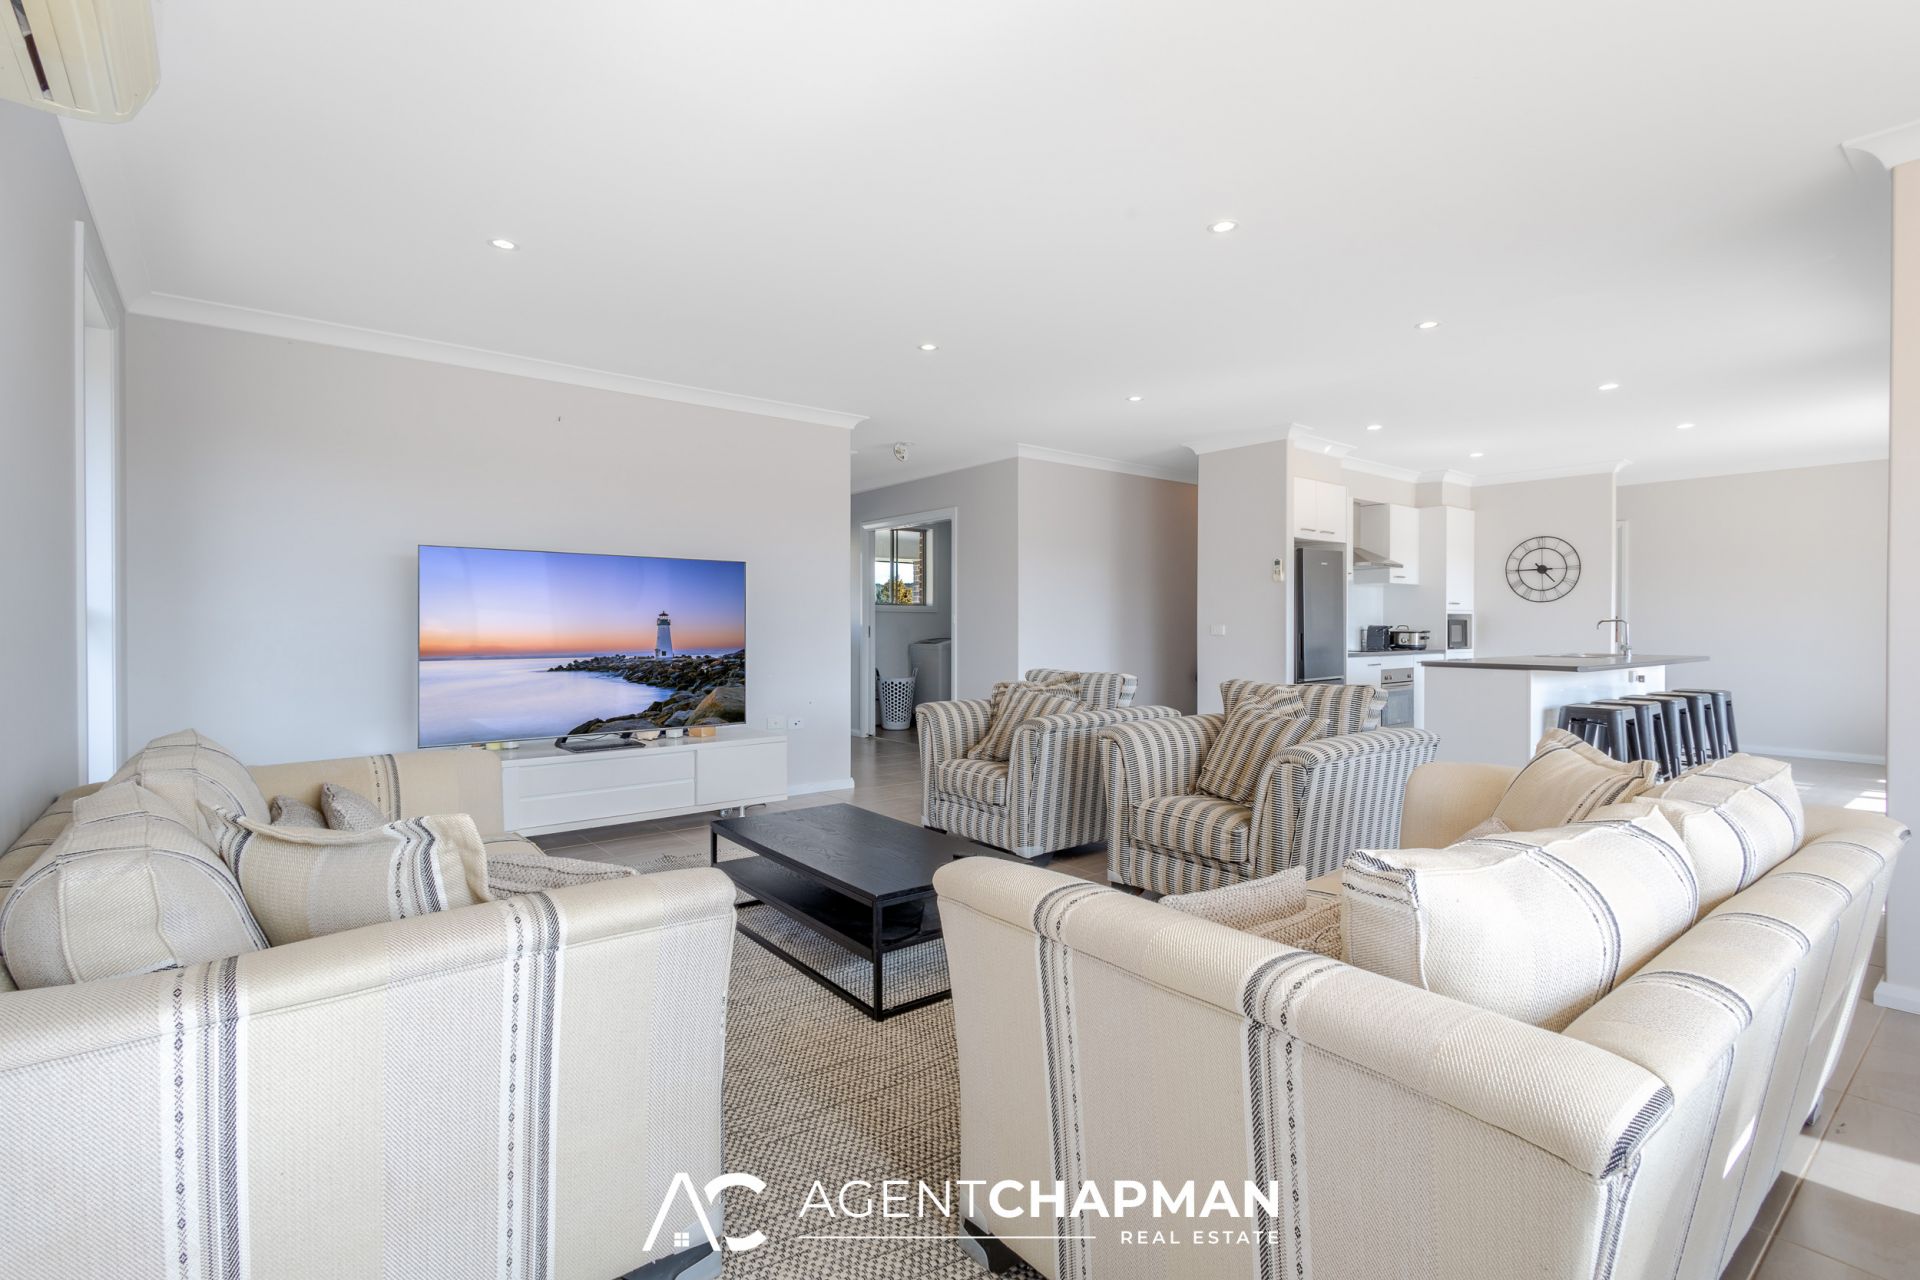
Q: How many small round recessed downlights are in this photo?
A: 9